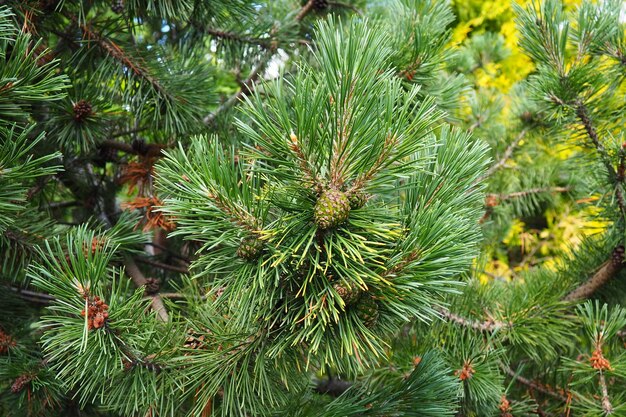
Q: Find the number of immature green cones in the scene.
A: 5